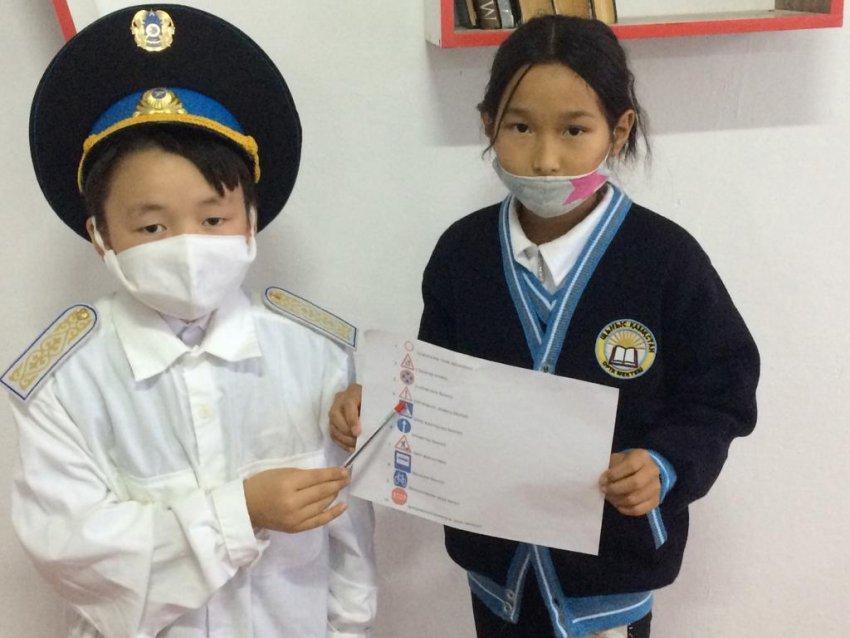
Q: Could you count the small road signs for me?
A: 10